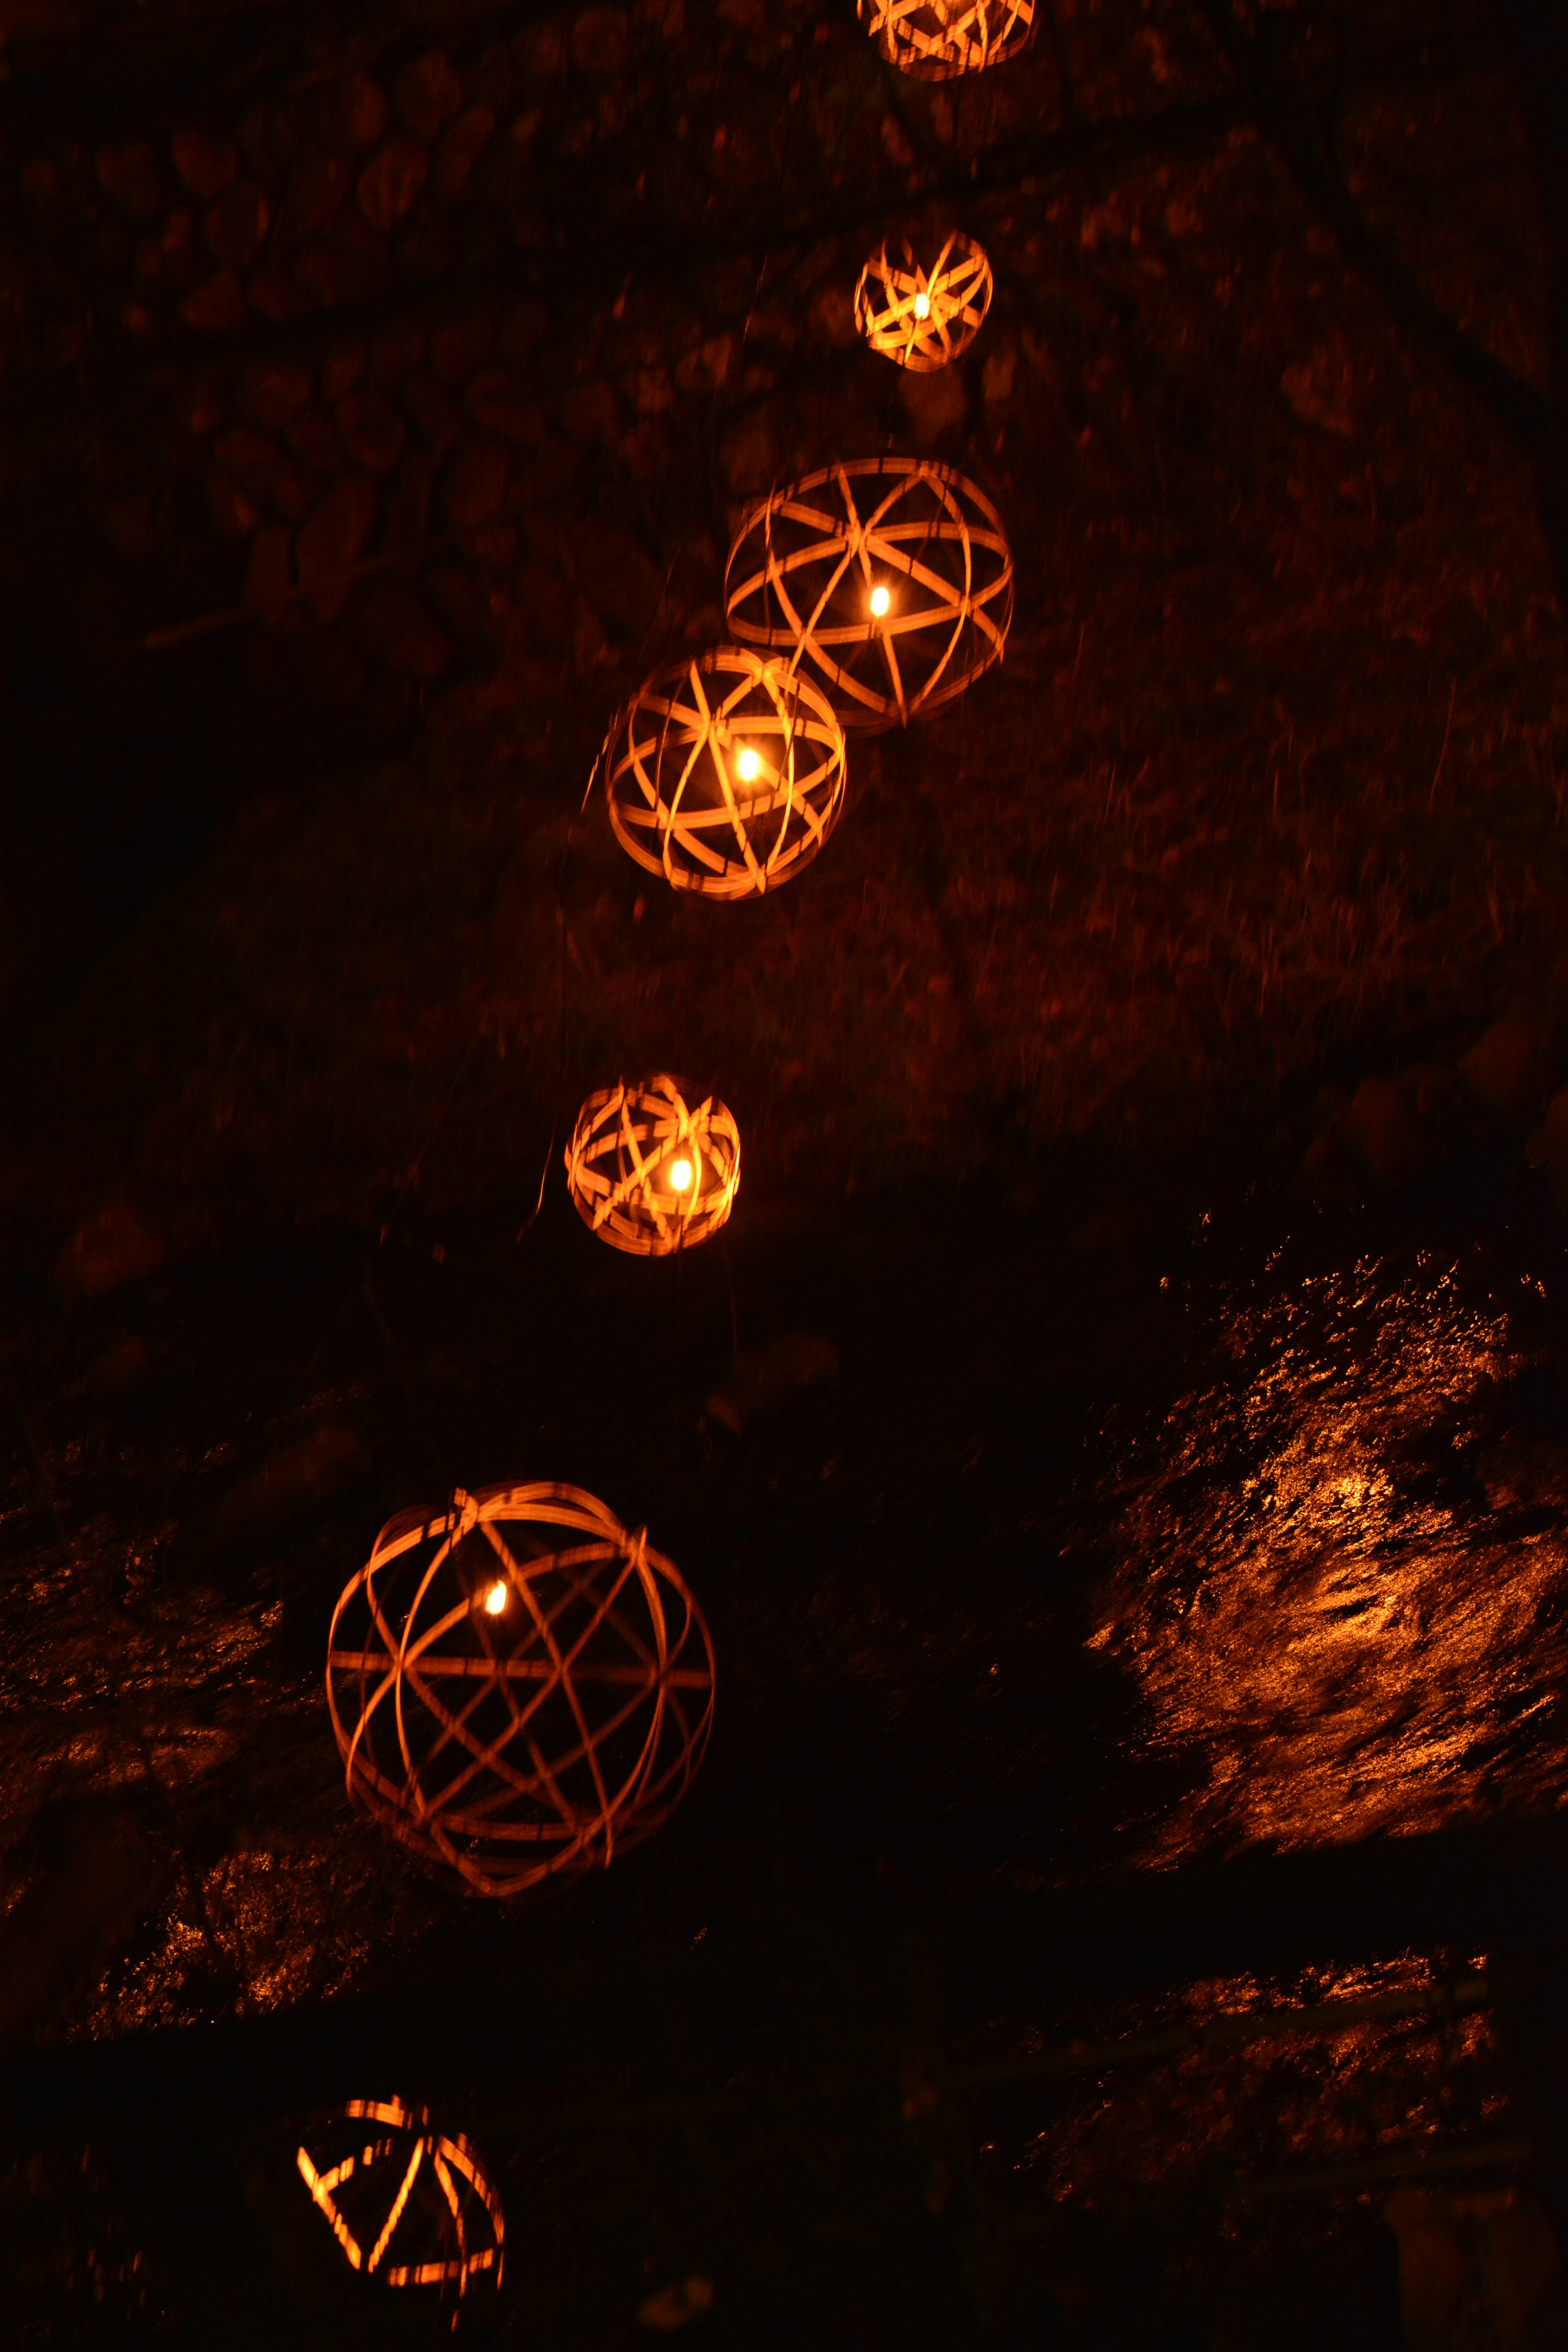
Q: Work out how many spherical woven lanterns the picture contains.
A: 7